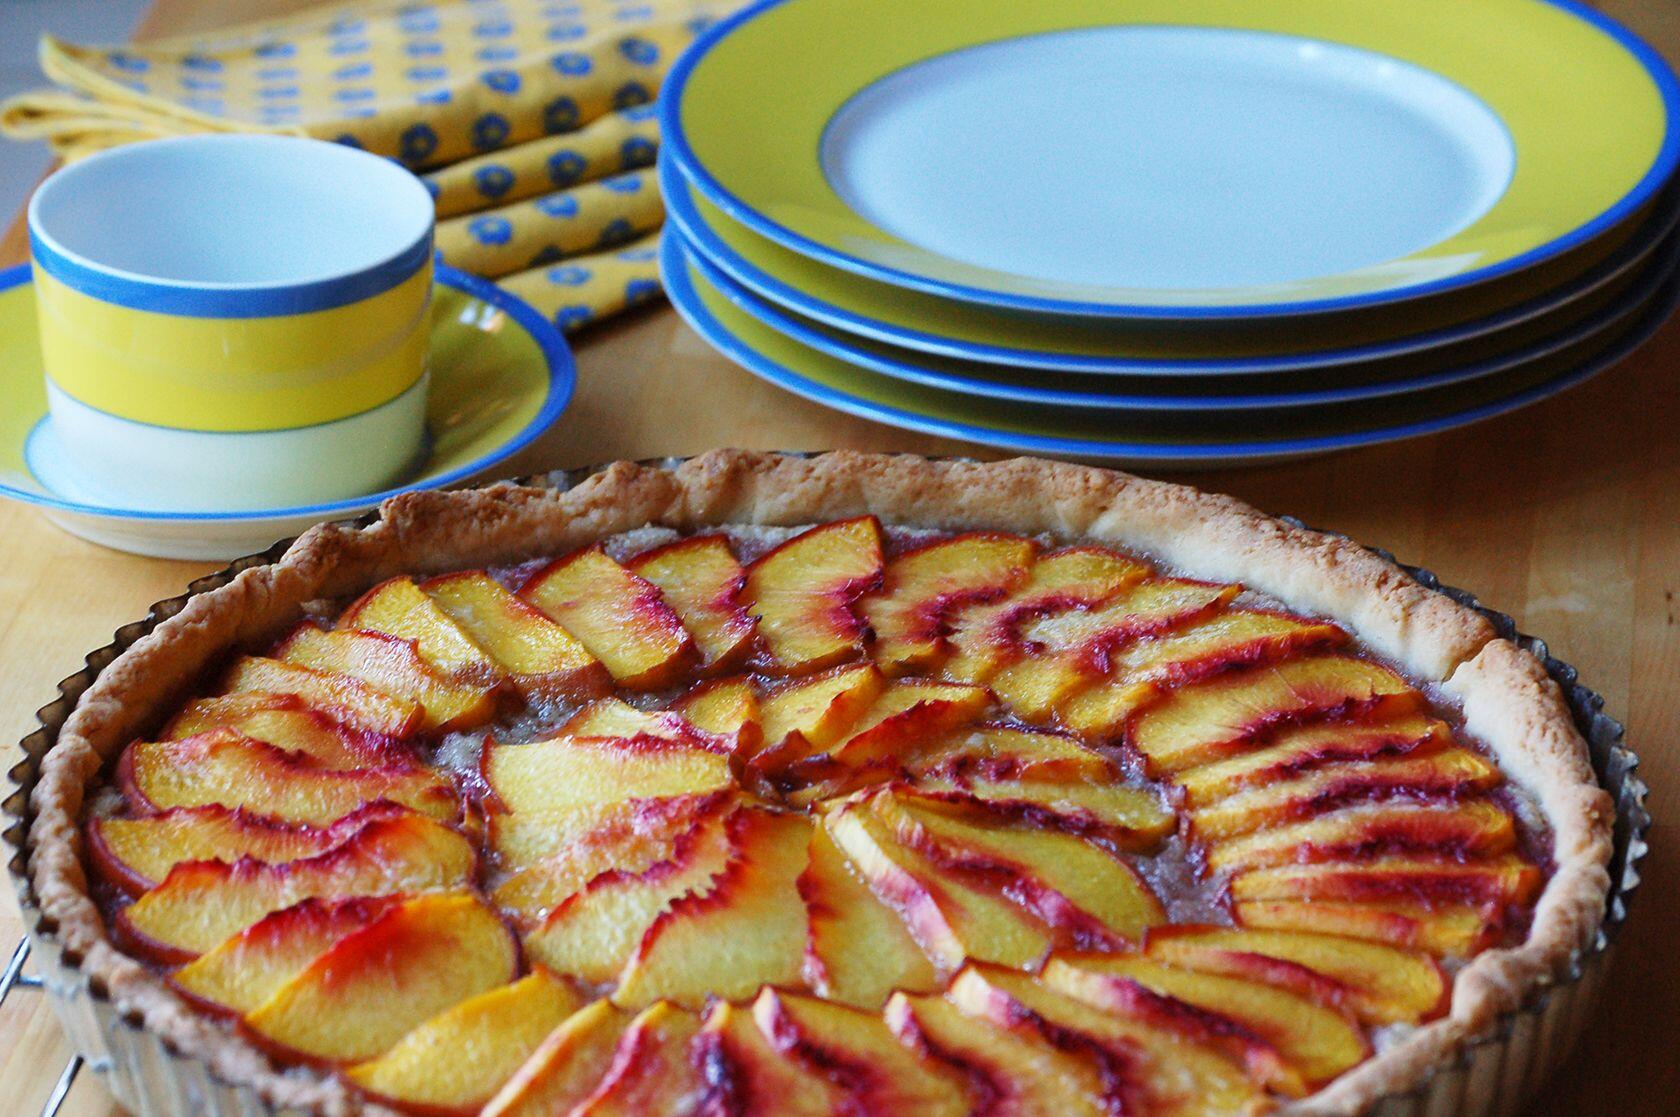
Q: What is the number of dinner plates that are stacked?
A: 4